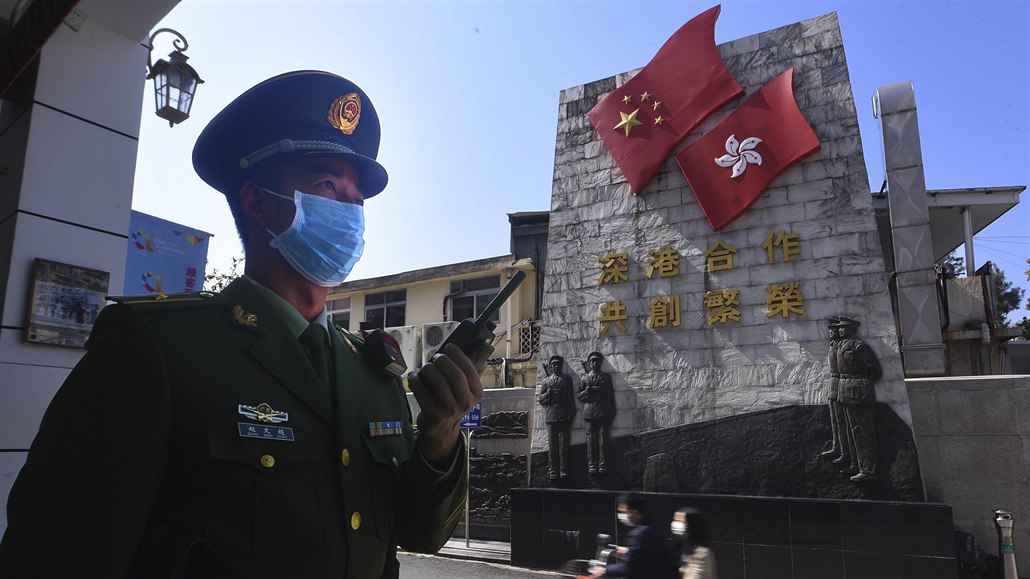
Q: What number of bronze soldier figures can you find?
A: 4